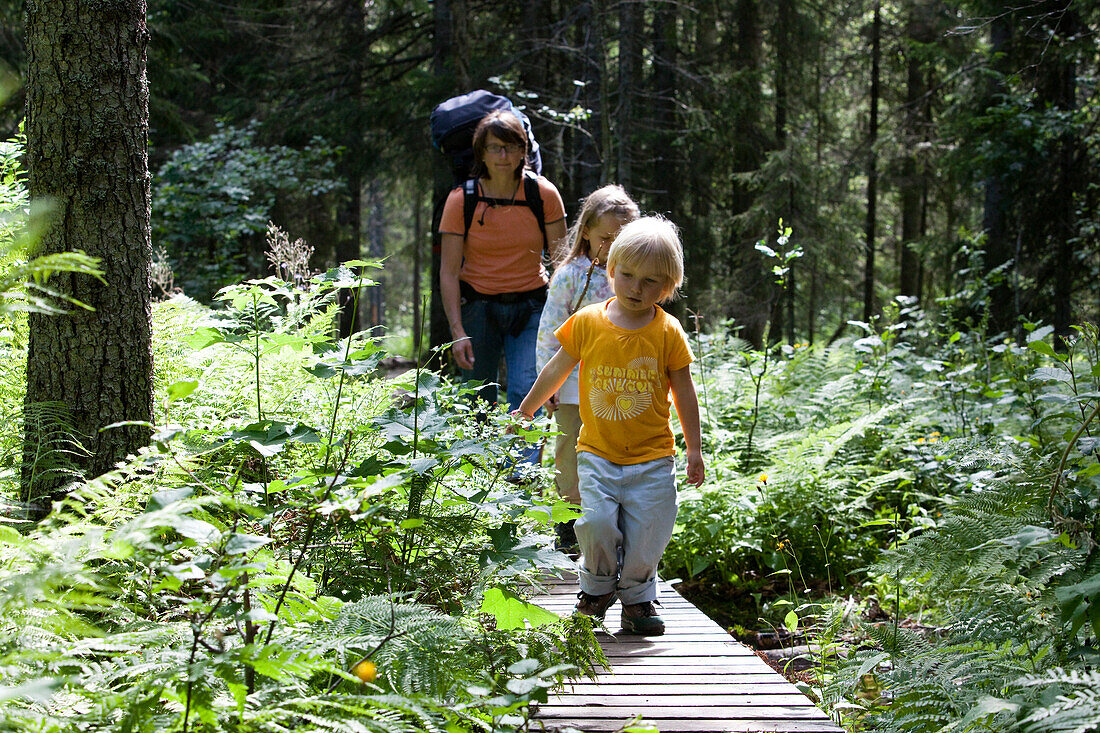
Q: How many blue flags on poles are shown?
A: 0